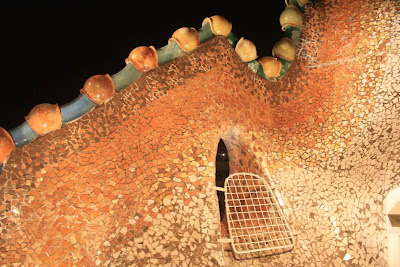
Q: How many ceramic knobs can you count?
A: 11